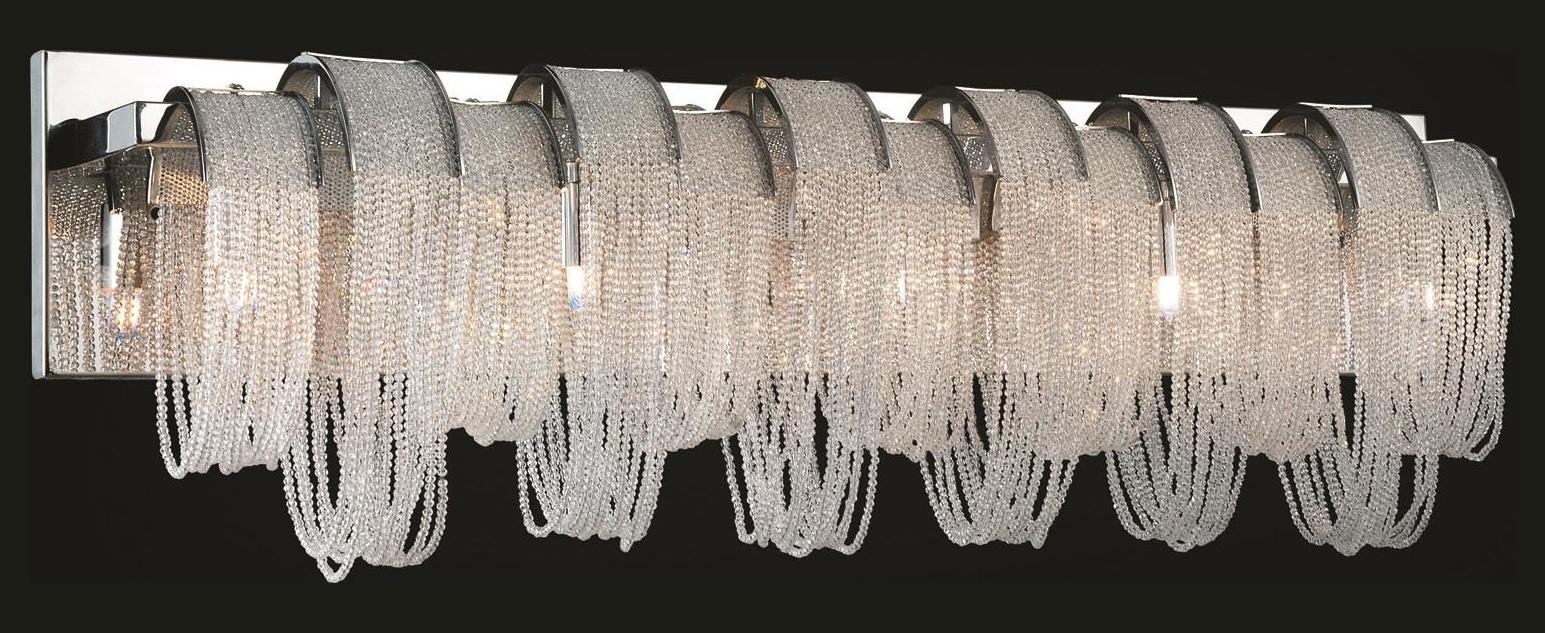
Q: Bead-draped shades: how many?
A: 13